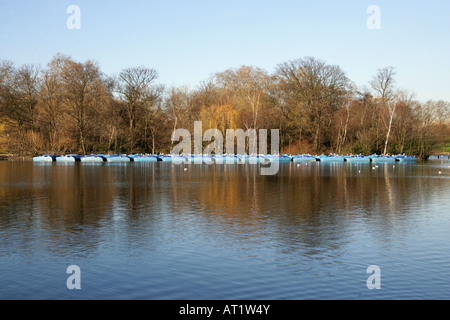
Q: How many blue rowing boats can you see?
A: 15